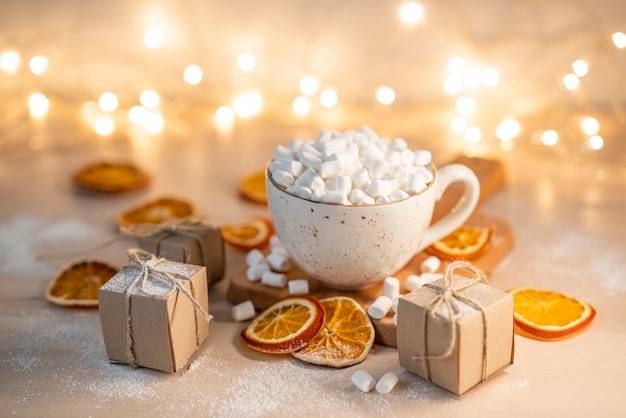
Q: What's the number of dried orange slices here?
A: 9